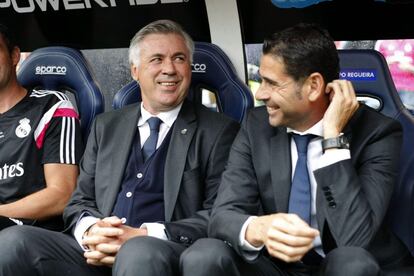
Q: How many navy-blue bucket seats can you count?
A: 3